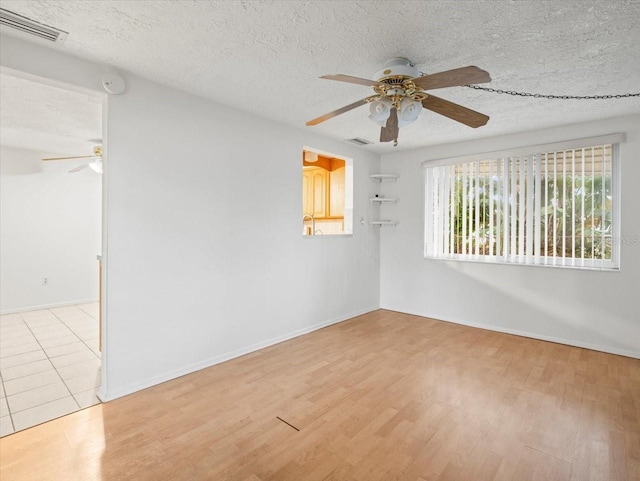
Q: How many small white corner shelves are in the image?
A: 3